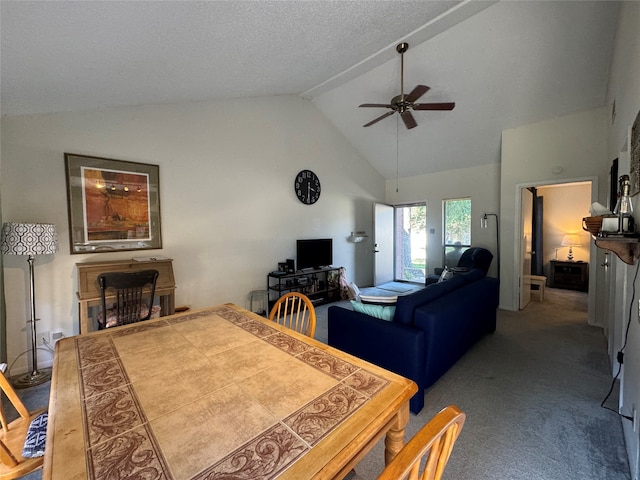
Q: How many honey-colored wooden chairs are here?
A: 3